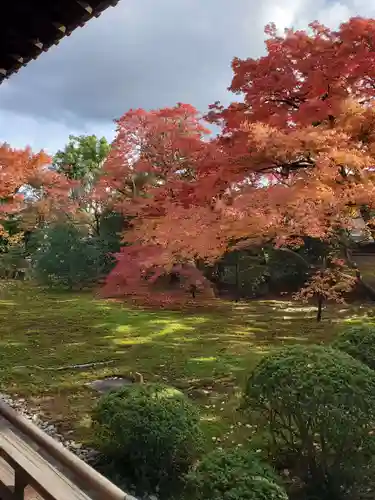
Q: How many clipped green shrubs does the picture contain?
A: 4